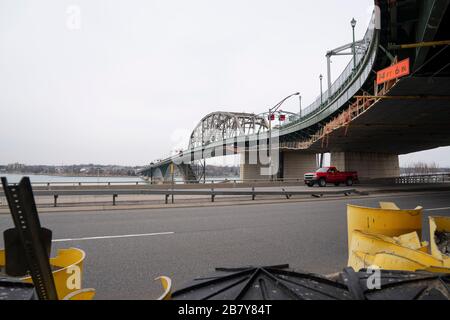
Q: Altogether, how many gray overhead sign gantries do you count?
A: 1